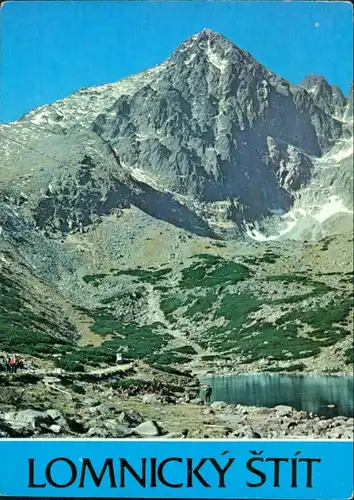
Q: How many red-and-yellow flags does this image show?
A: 0